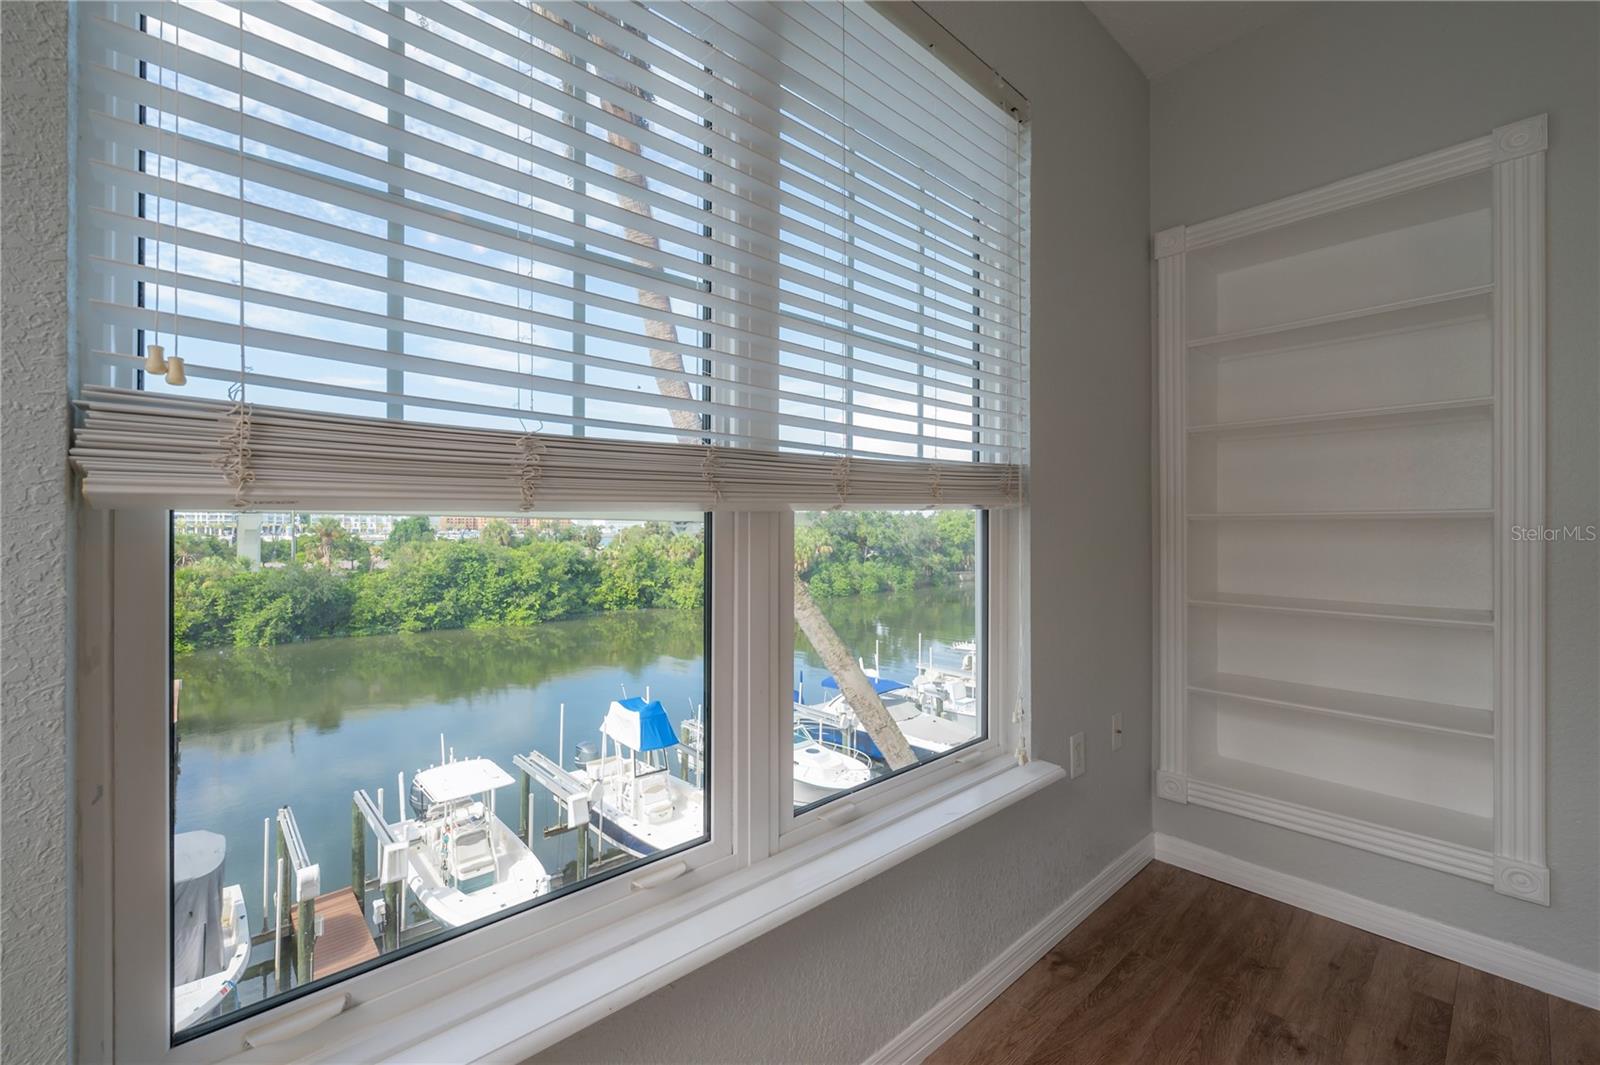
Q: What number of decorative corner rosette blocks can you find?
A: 4